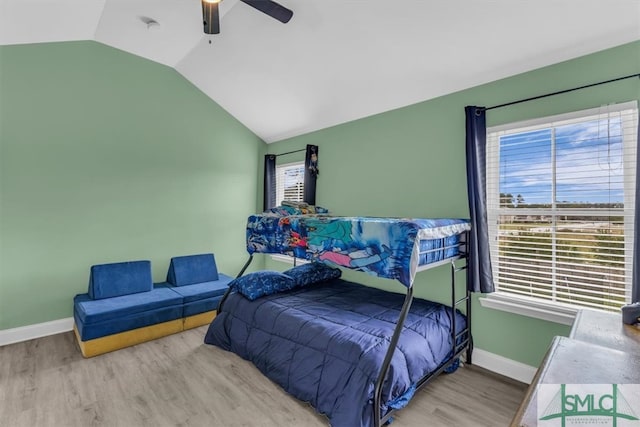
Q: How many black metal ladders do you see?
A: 1